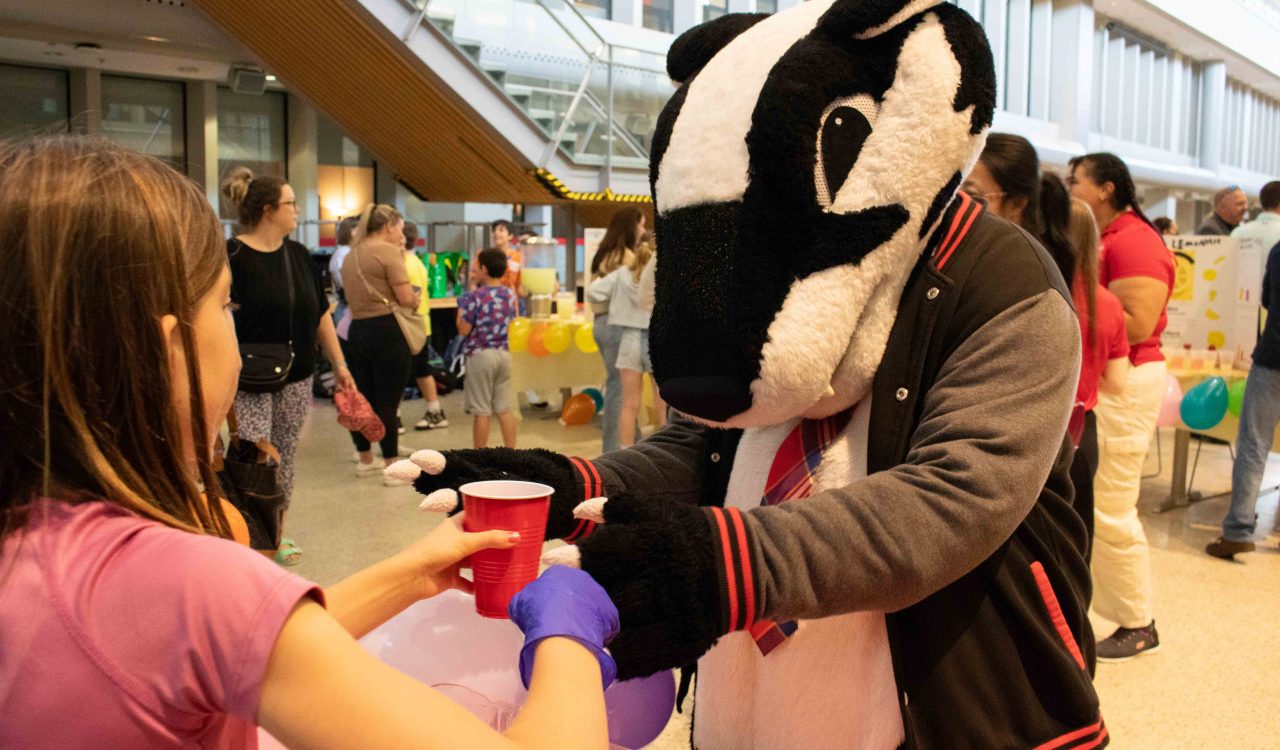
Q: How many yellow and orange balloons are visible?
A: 5